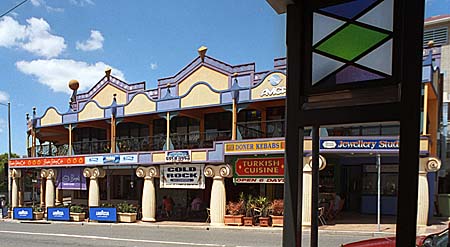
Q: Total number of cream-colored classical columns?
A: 7